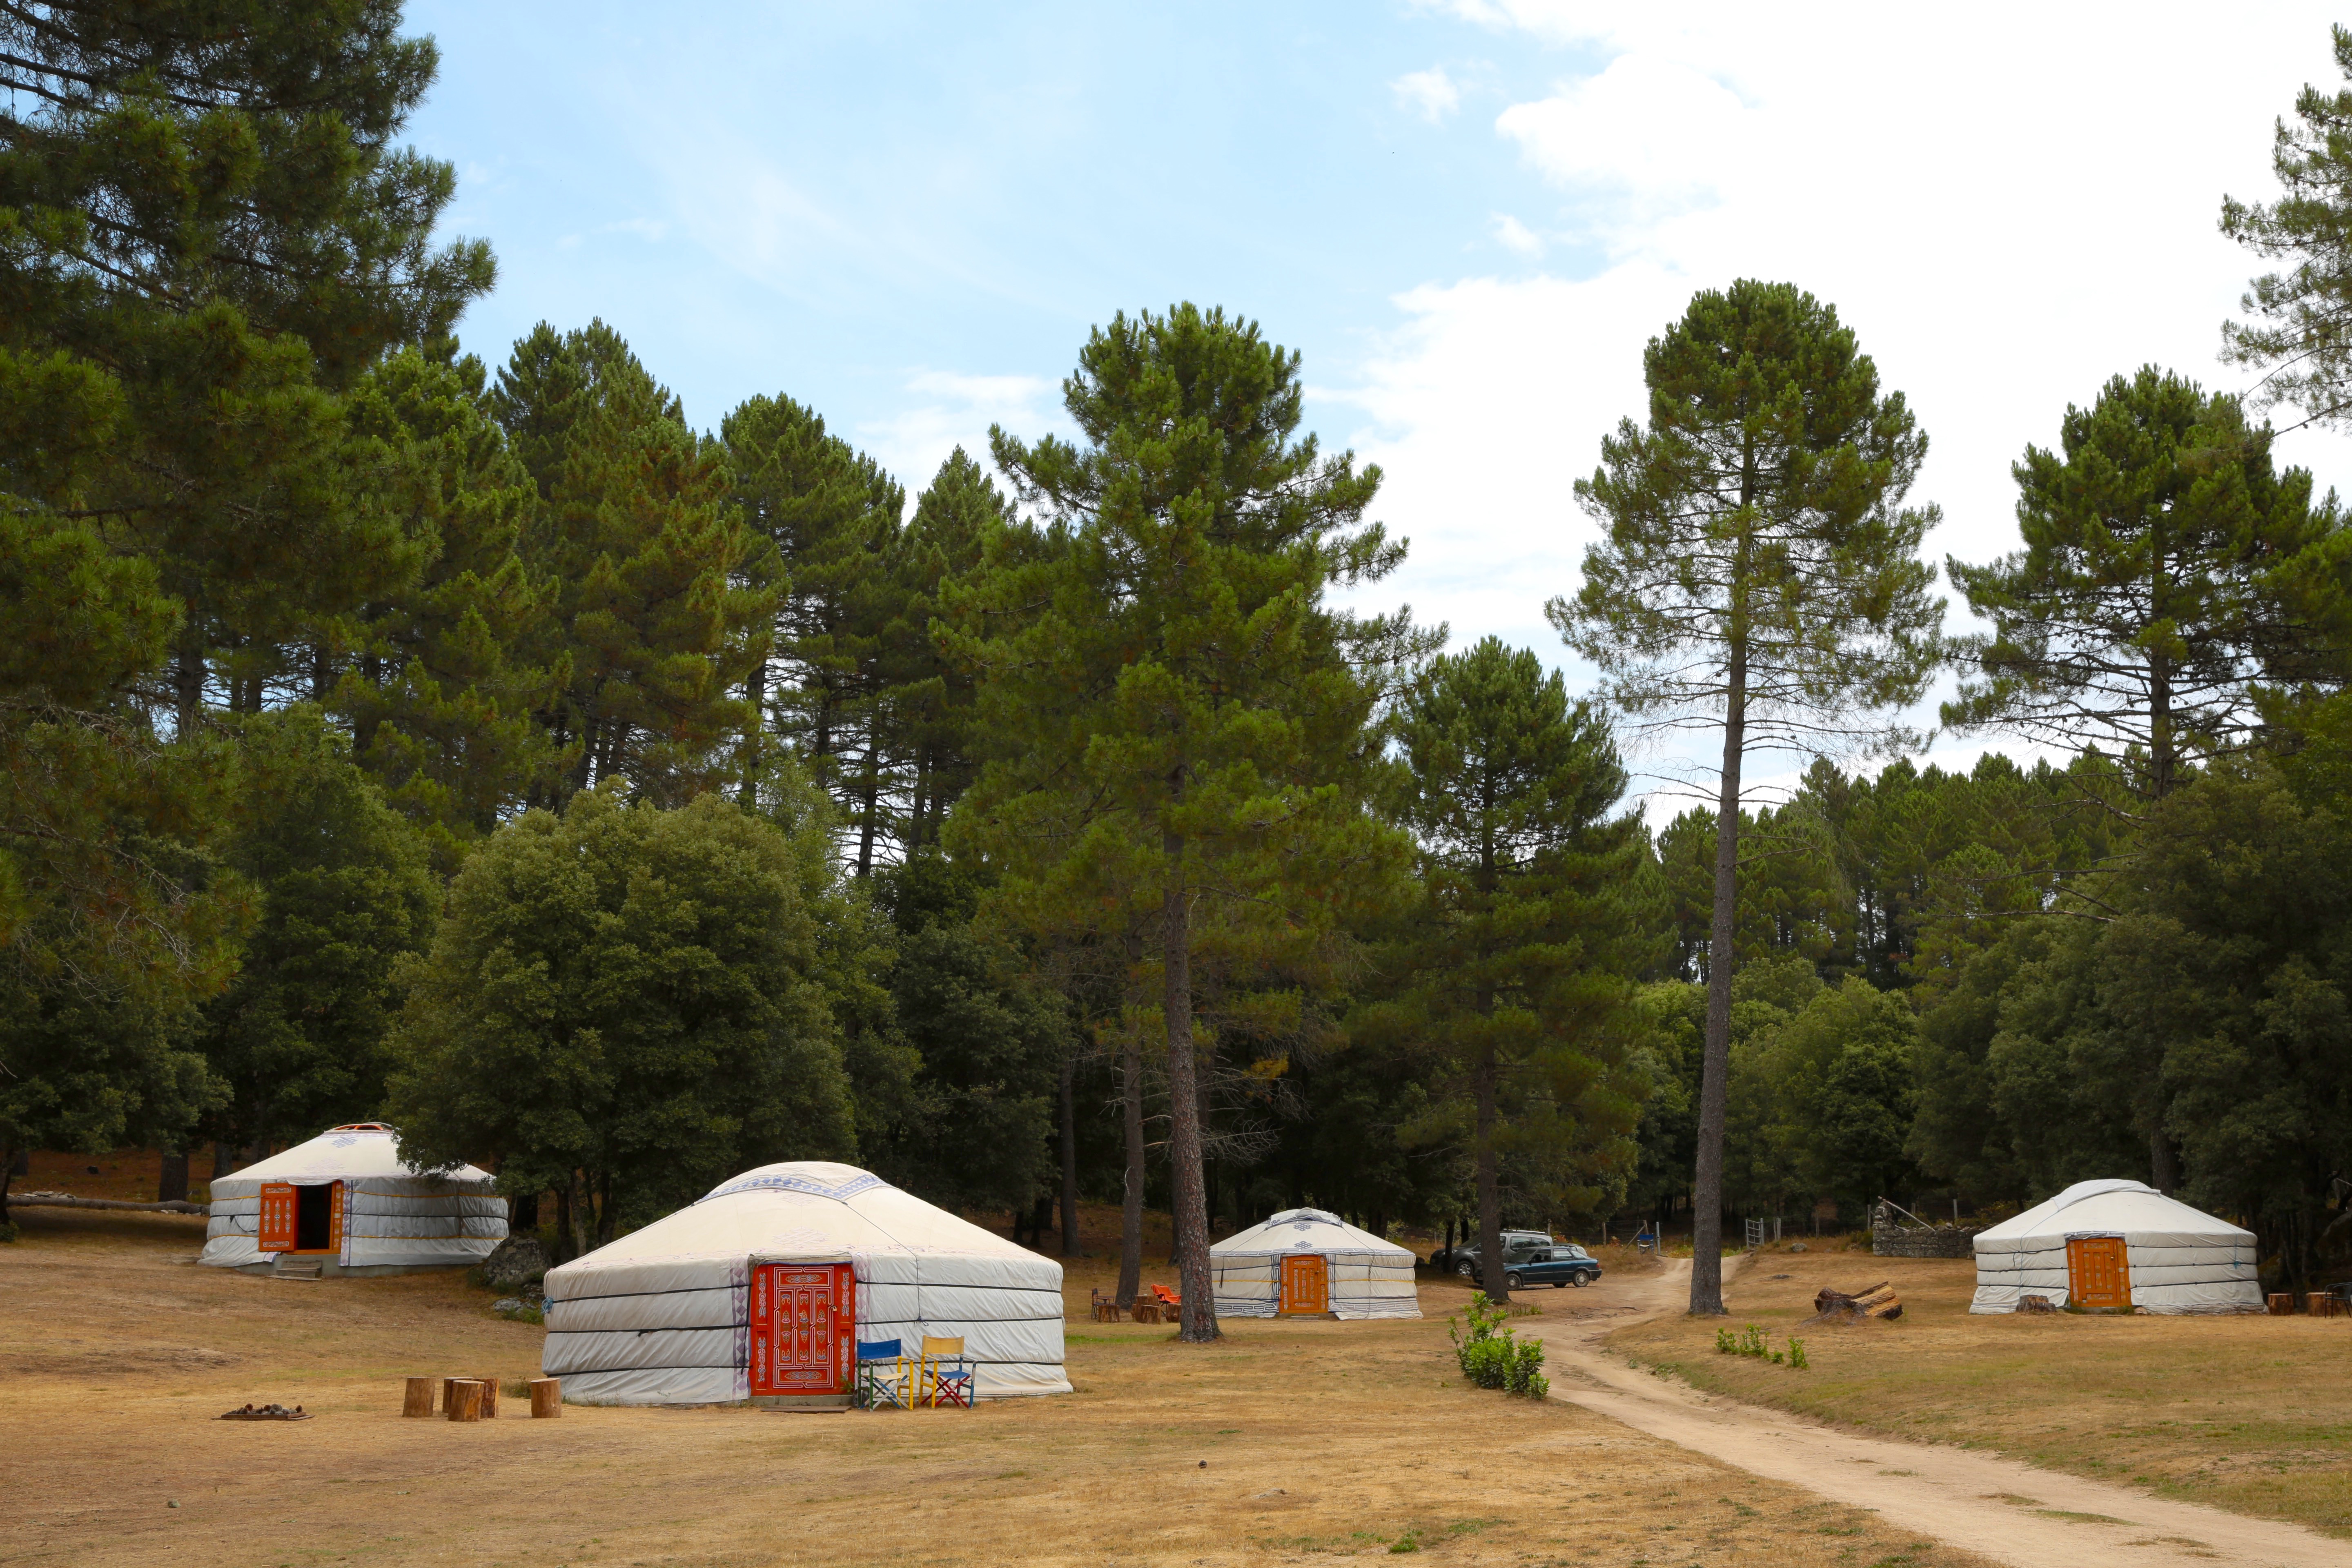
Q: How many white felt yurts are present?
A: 4